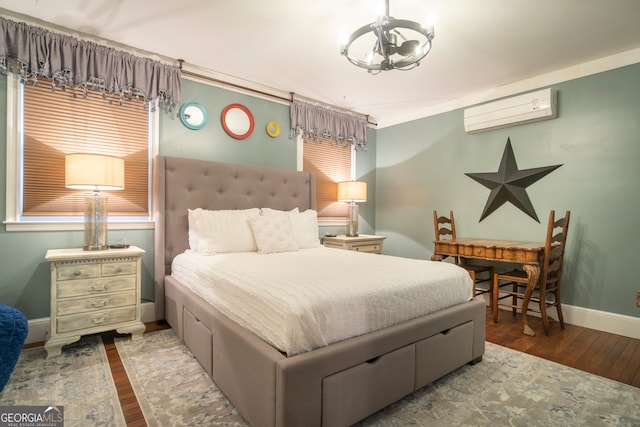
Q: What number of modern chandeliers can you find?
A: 1